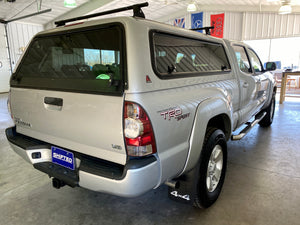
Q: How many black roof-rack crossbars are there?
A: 2